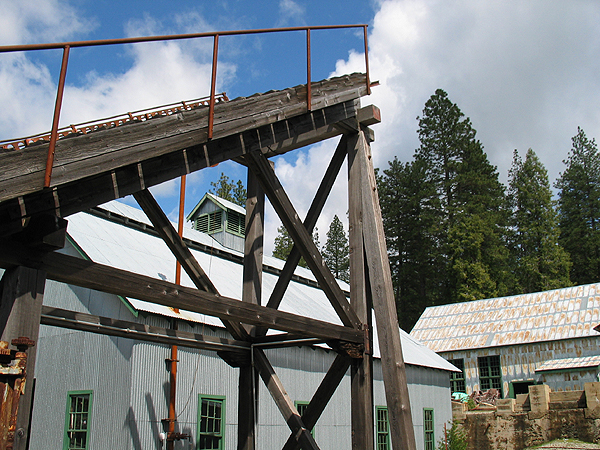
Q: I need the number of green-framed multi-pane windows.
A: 7